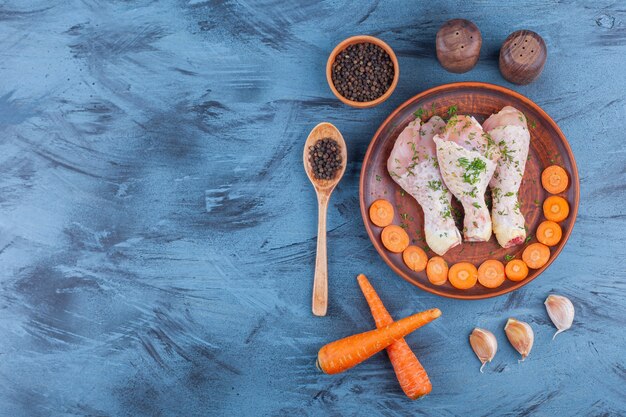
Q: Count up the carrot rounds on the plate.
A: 11